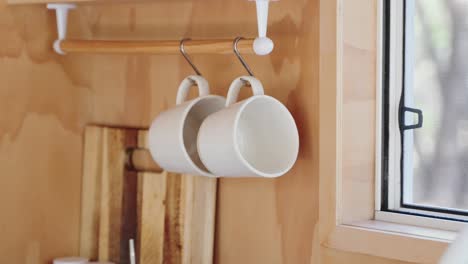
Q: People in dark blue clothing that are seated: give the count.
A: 0